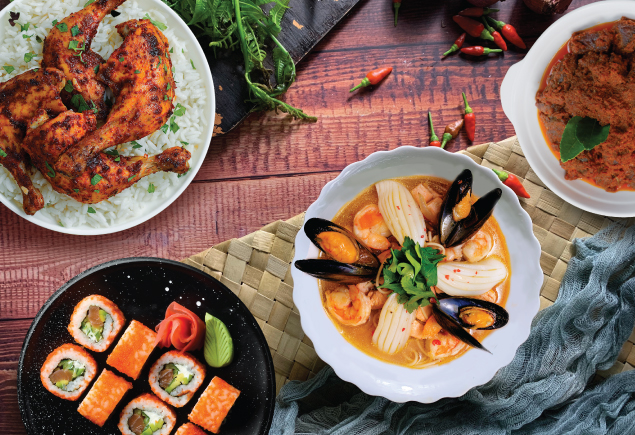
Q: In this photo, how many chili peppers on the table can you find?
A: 12